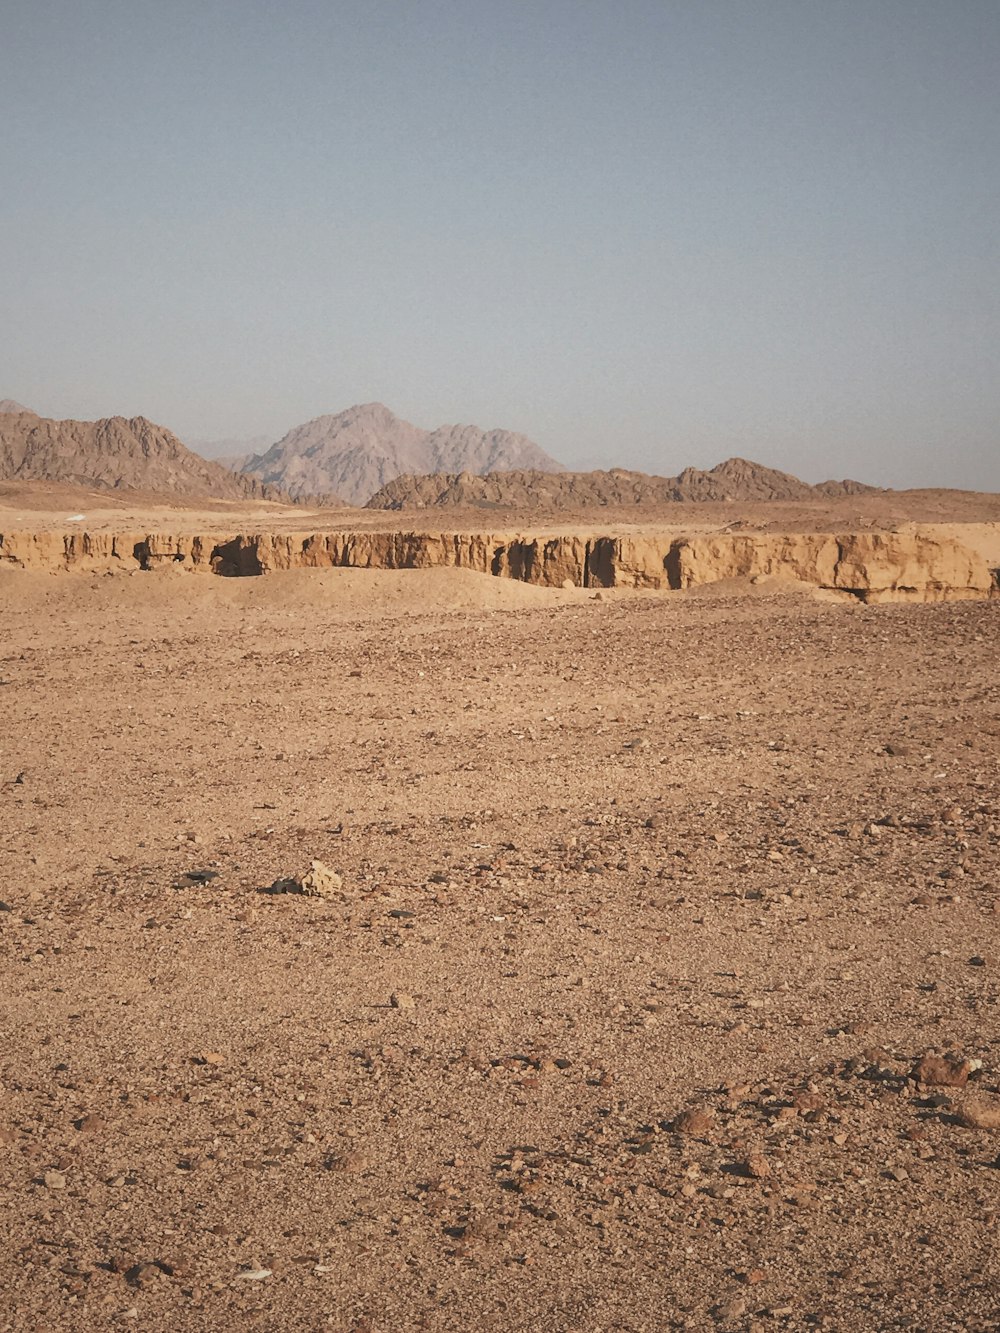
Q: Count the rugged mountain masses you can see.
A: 3